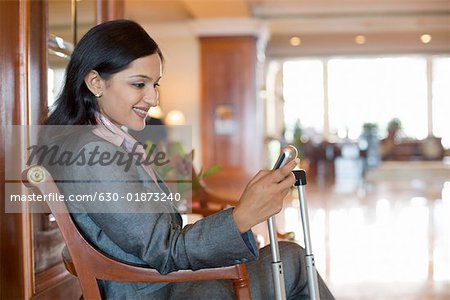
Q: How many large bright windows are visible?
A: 3